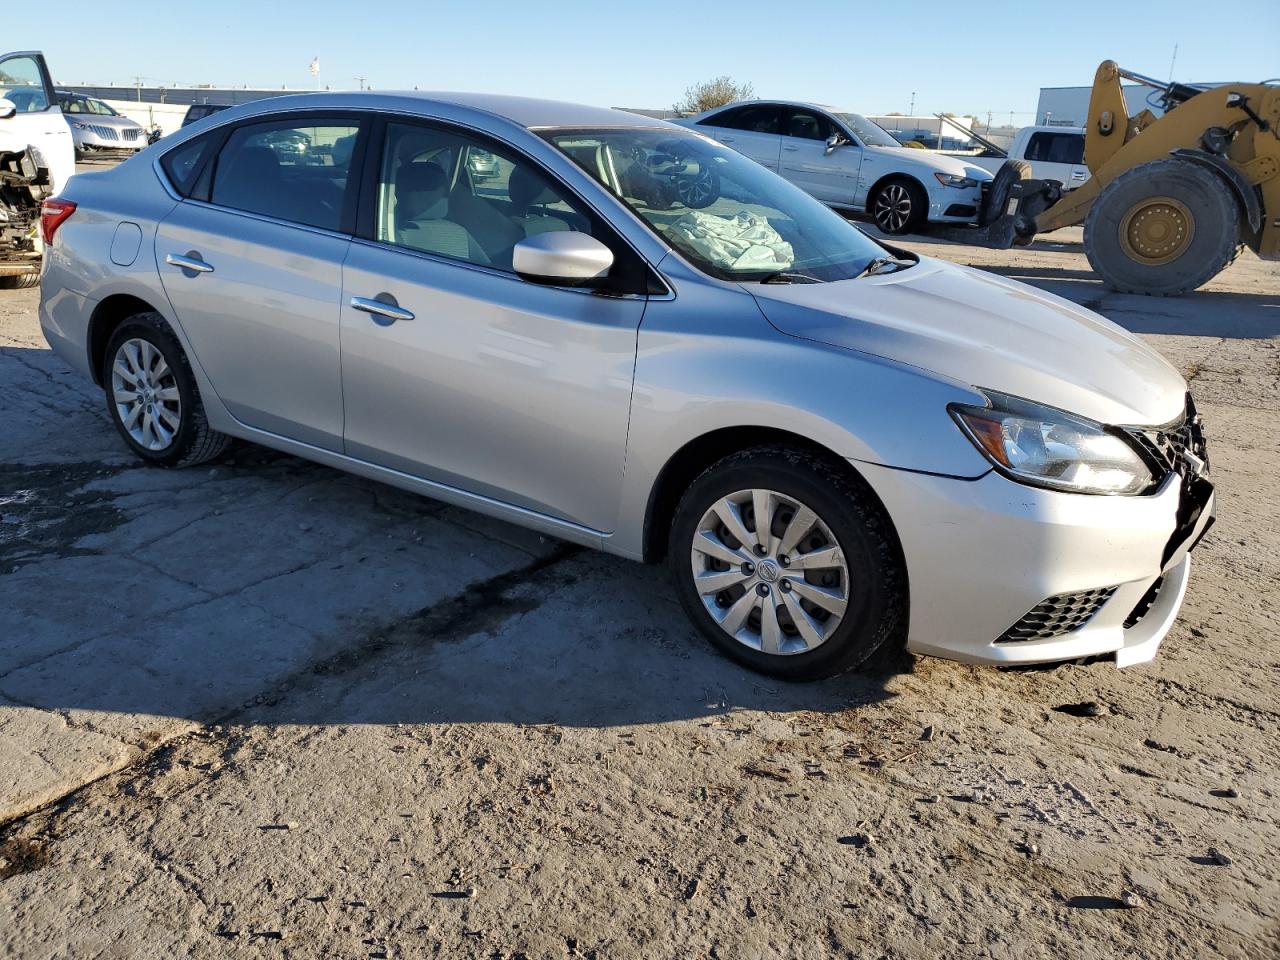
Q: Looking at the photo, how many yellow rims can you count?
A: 1